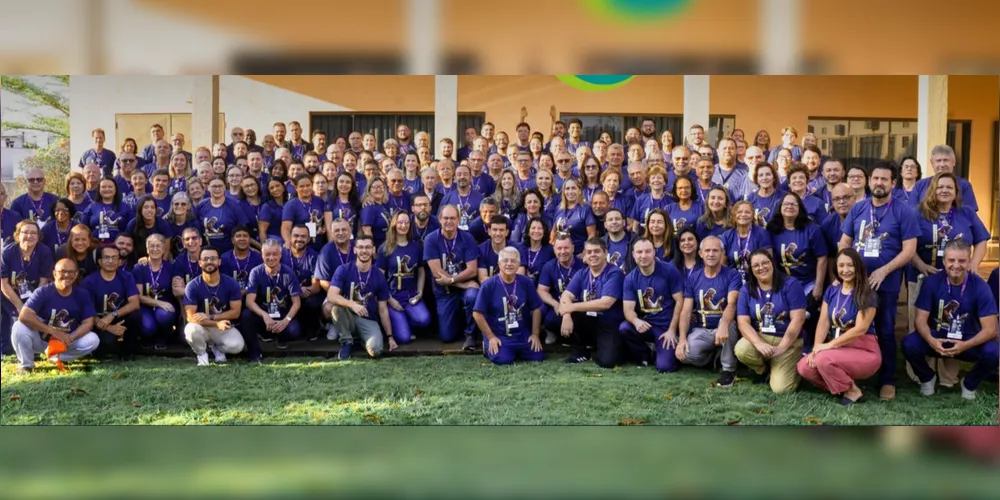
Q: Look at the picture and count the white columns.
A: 4